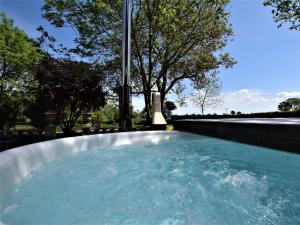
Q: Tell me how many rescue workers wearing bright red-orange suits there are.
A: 0